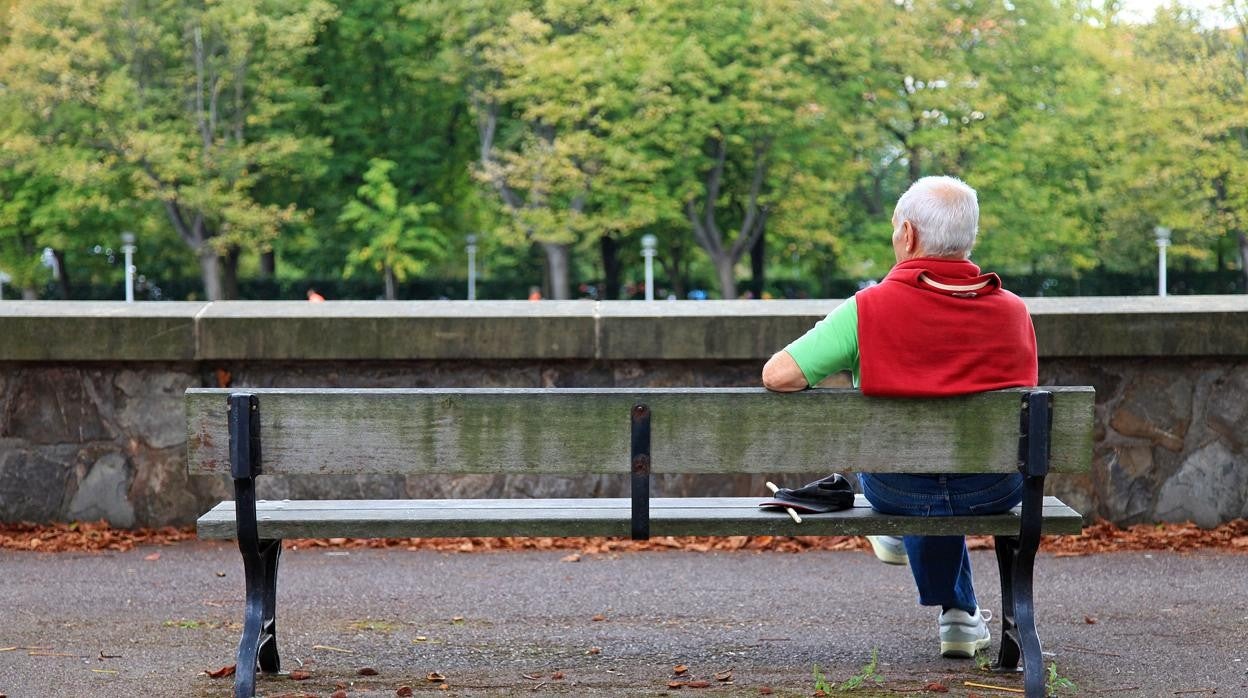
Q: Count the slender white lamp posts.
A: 4